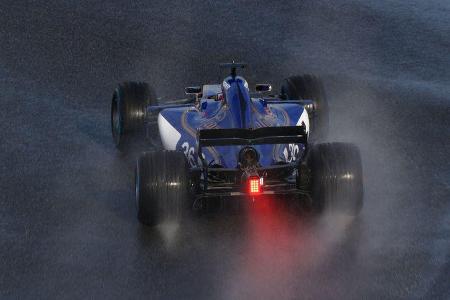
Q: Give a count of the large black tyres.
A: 4